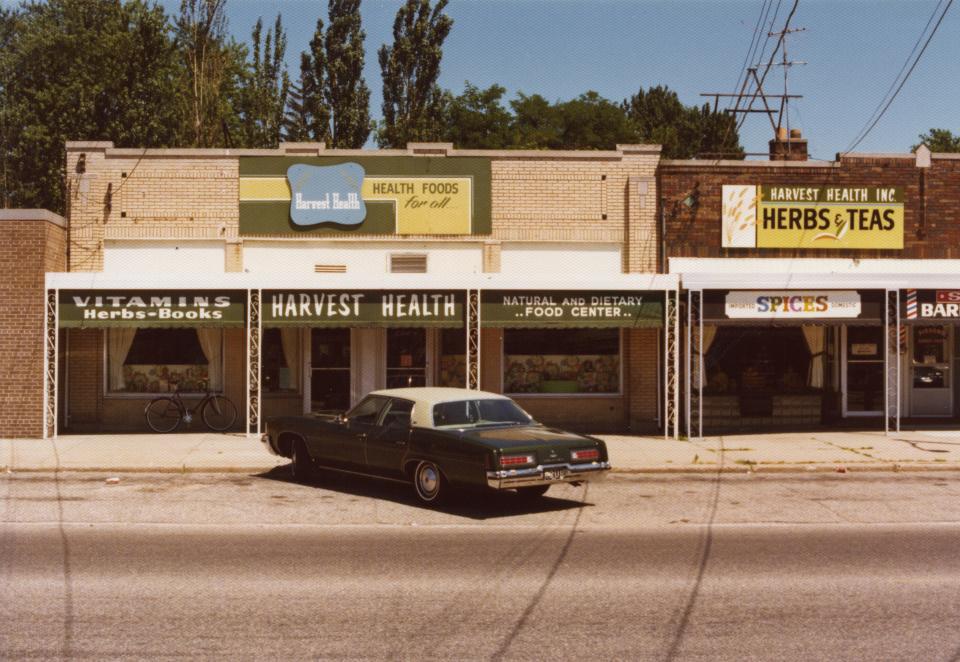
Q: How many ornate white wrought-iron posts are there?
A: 6